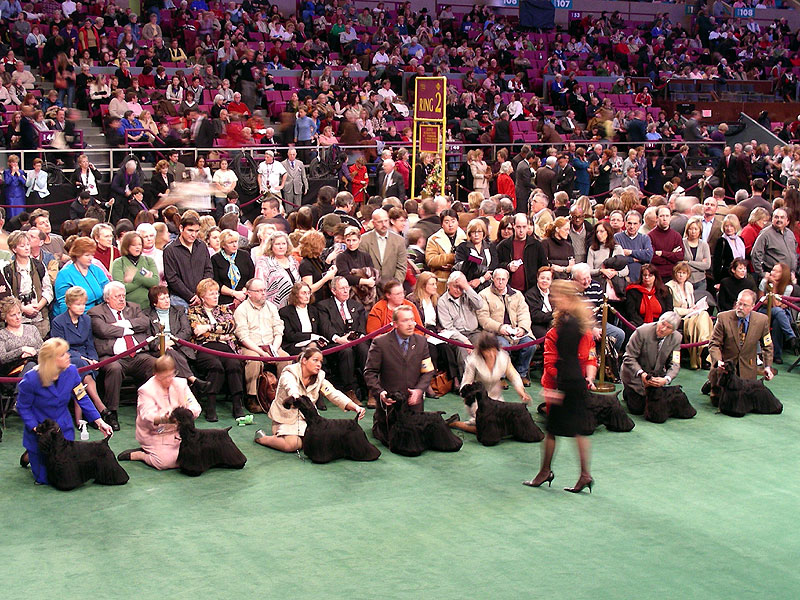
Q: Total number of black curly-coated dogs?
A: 8